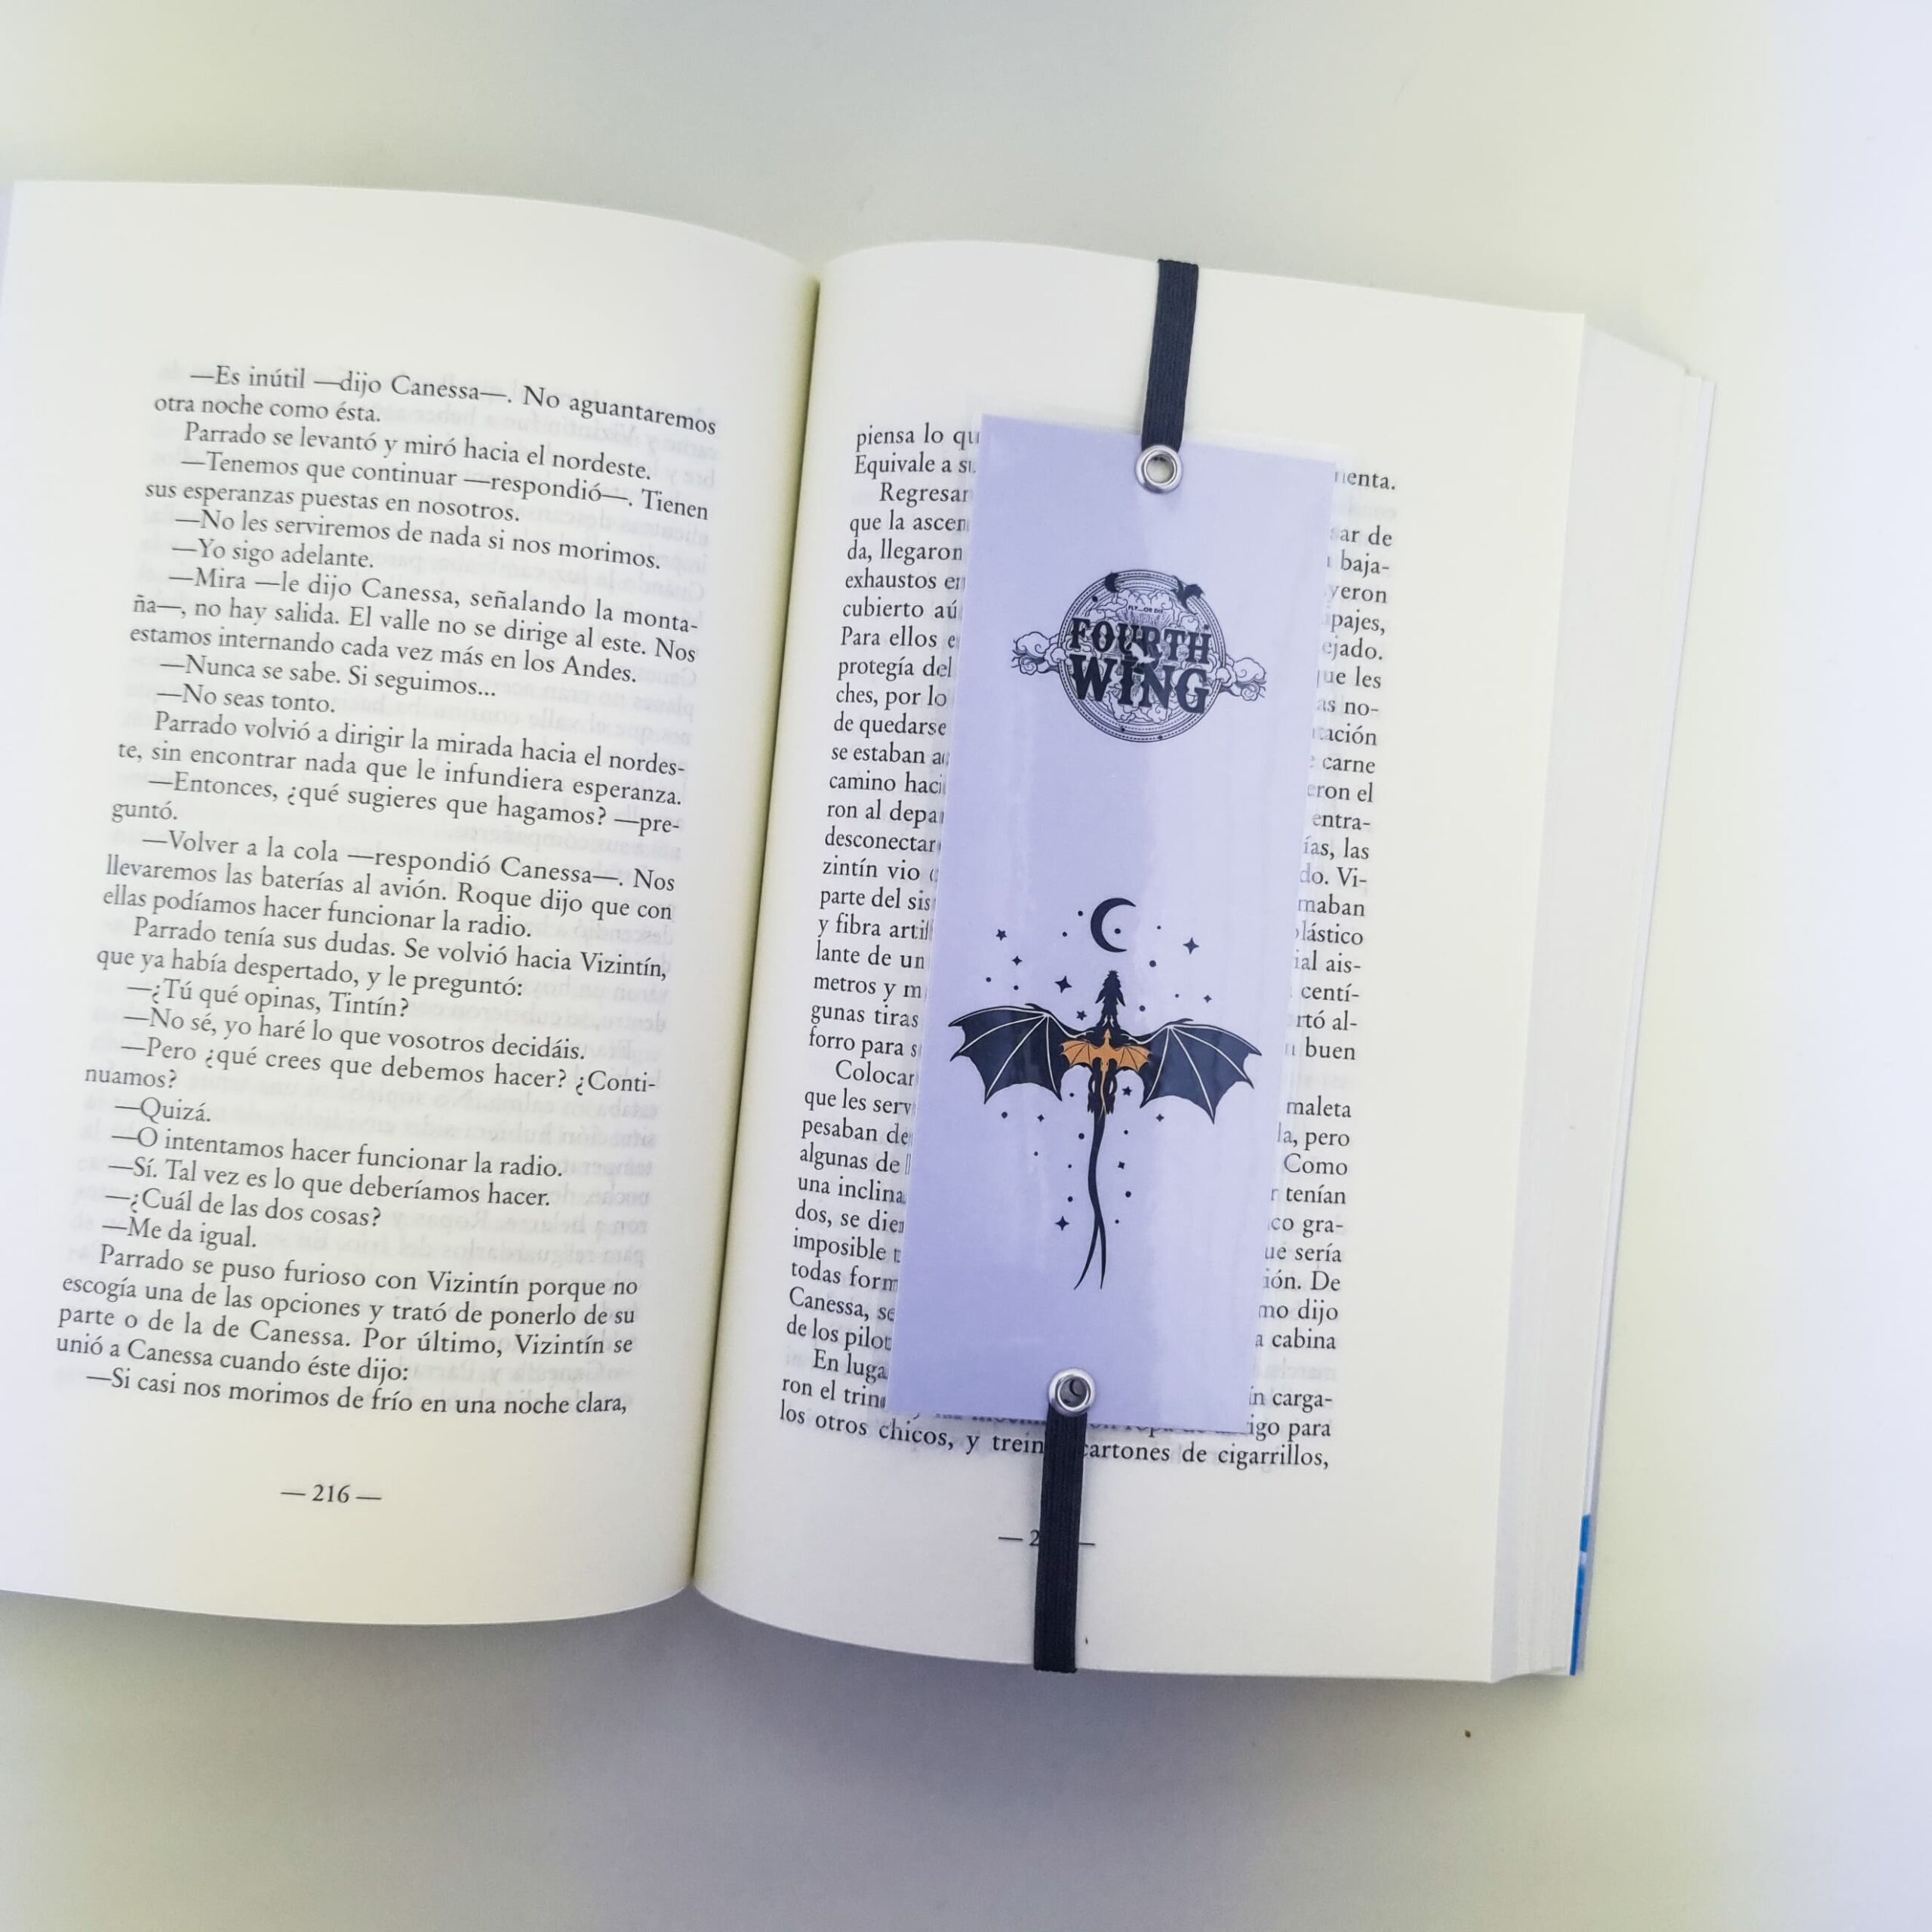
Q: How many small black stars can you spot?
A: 11